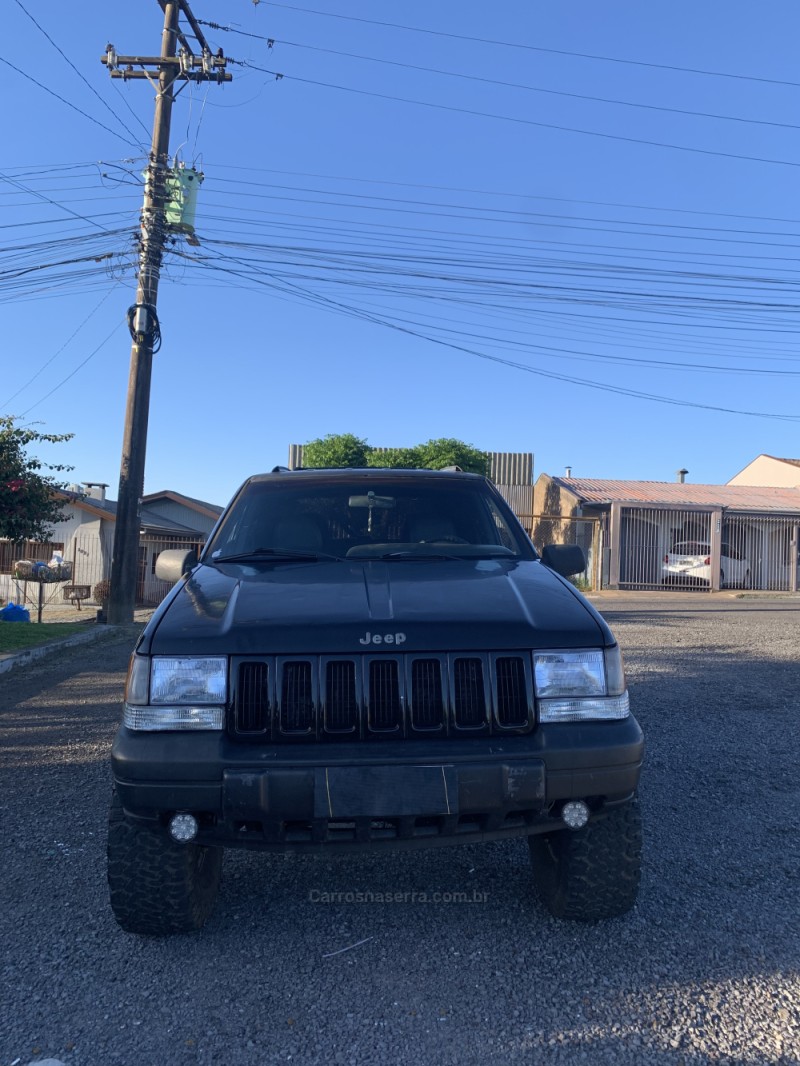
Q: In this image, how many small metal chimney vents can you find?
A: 2